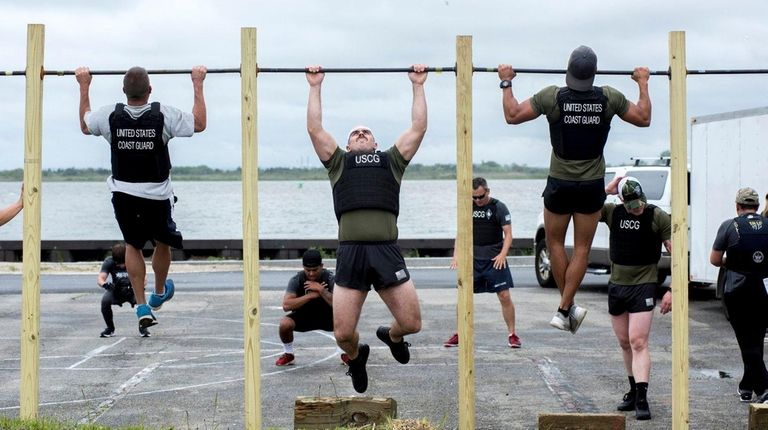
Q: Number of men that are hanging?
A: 3